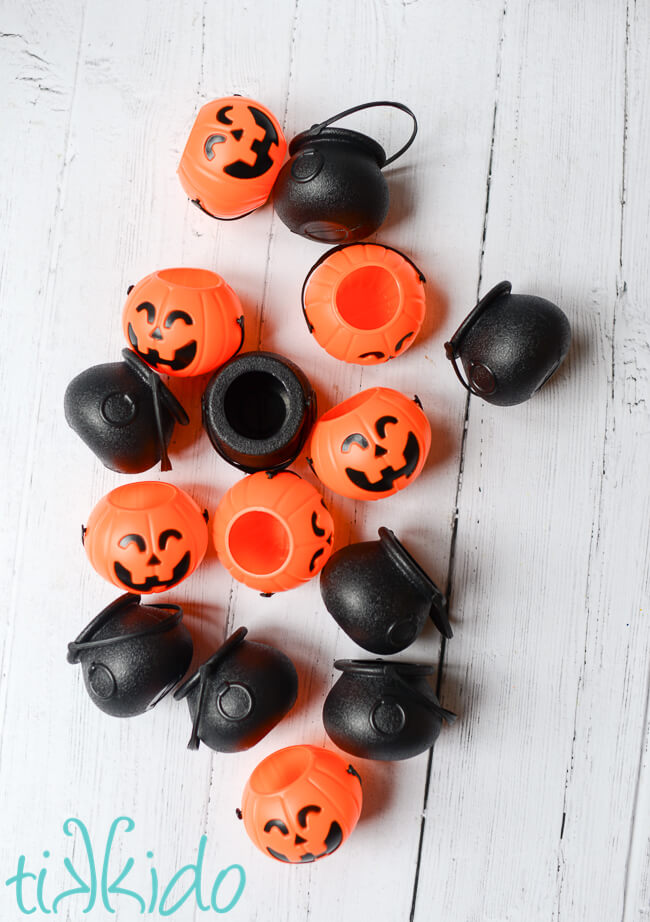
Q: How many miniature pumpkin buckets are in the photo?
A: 7